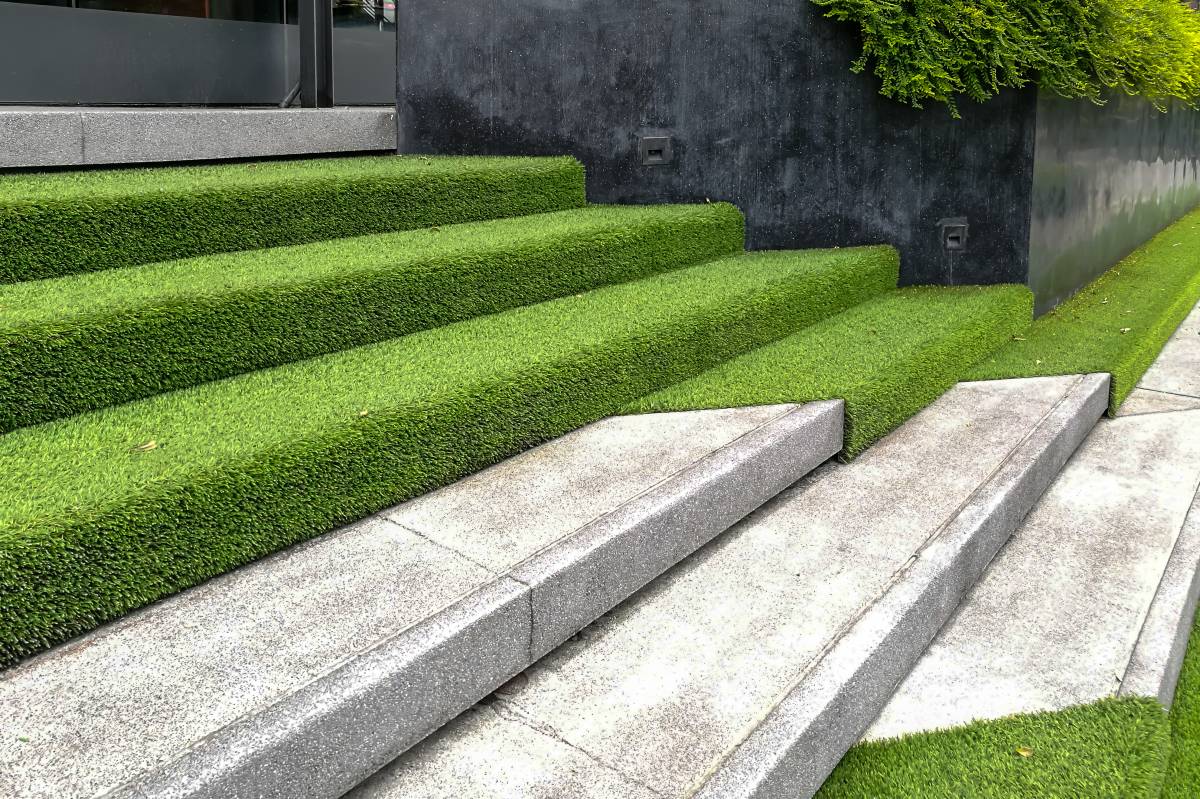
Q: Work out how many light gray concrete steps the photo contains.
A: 3